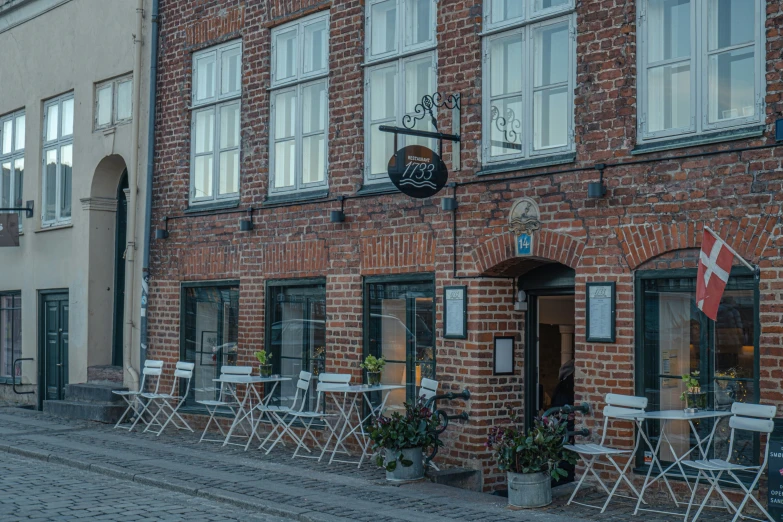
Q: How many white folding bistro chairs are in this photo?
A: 8